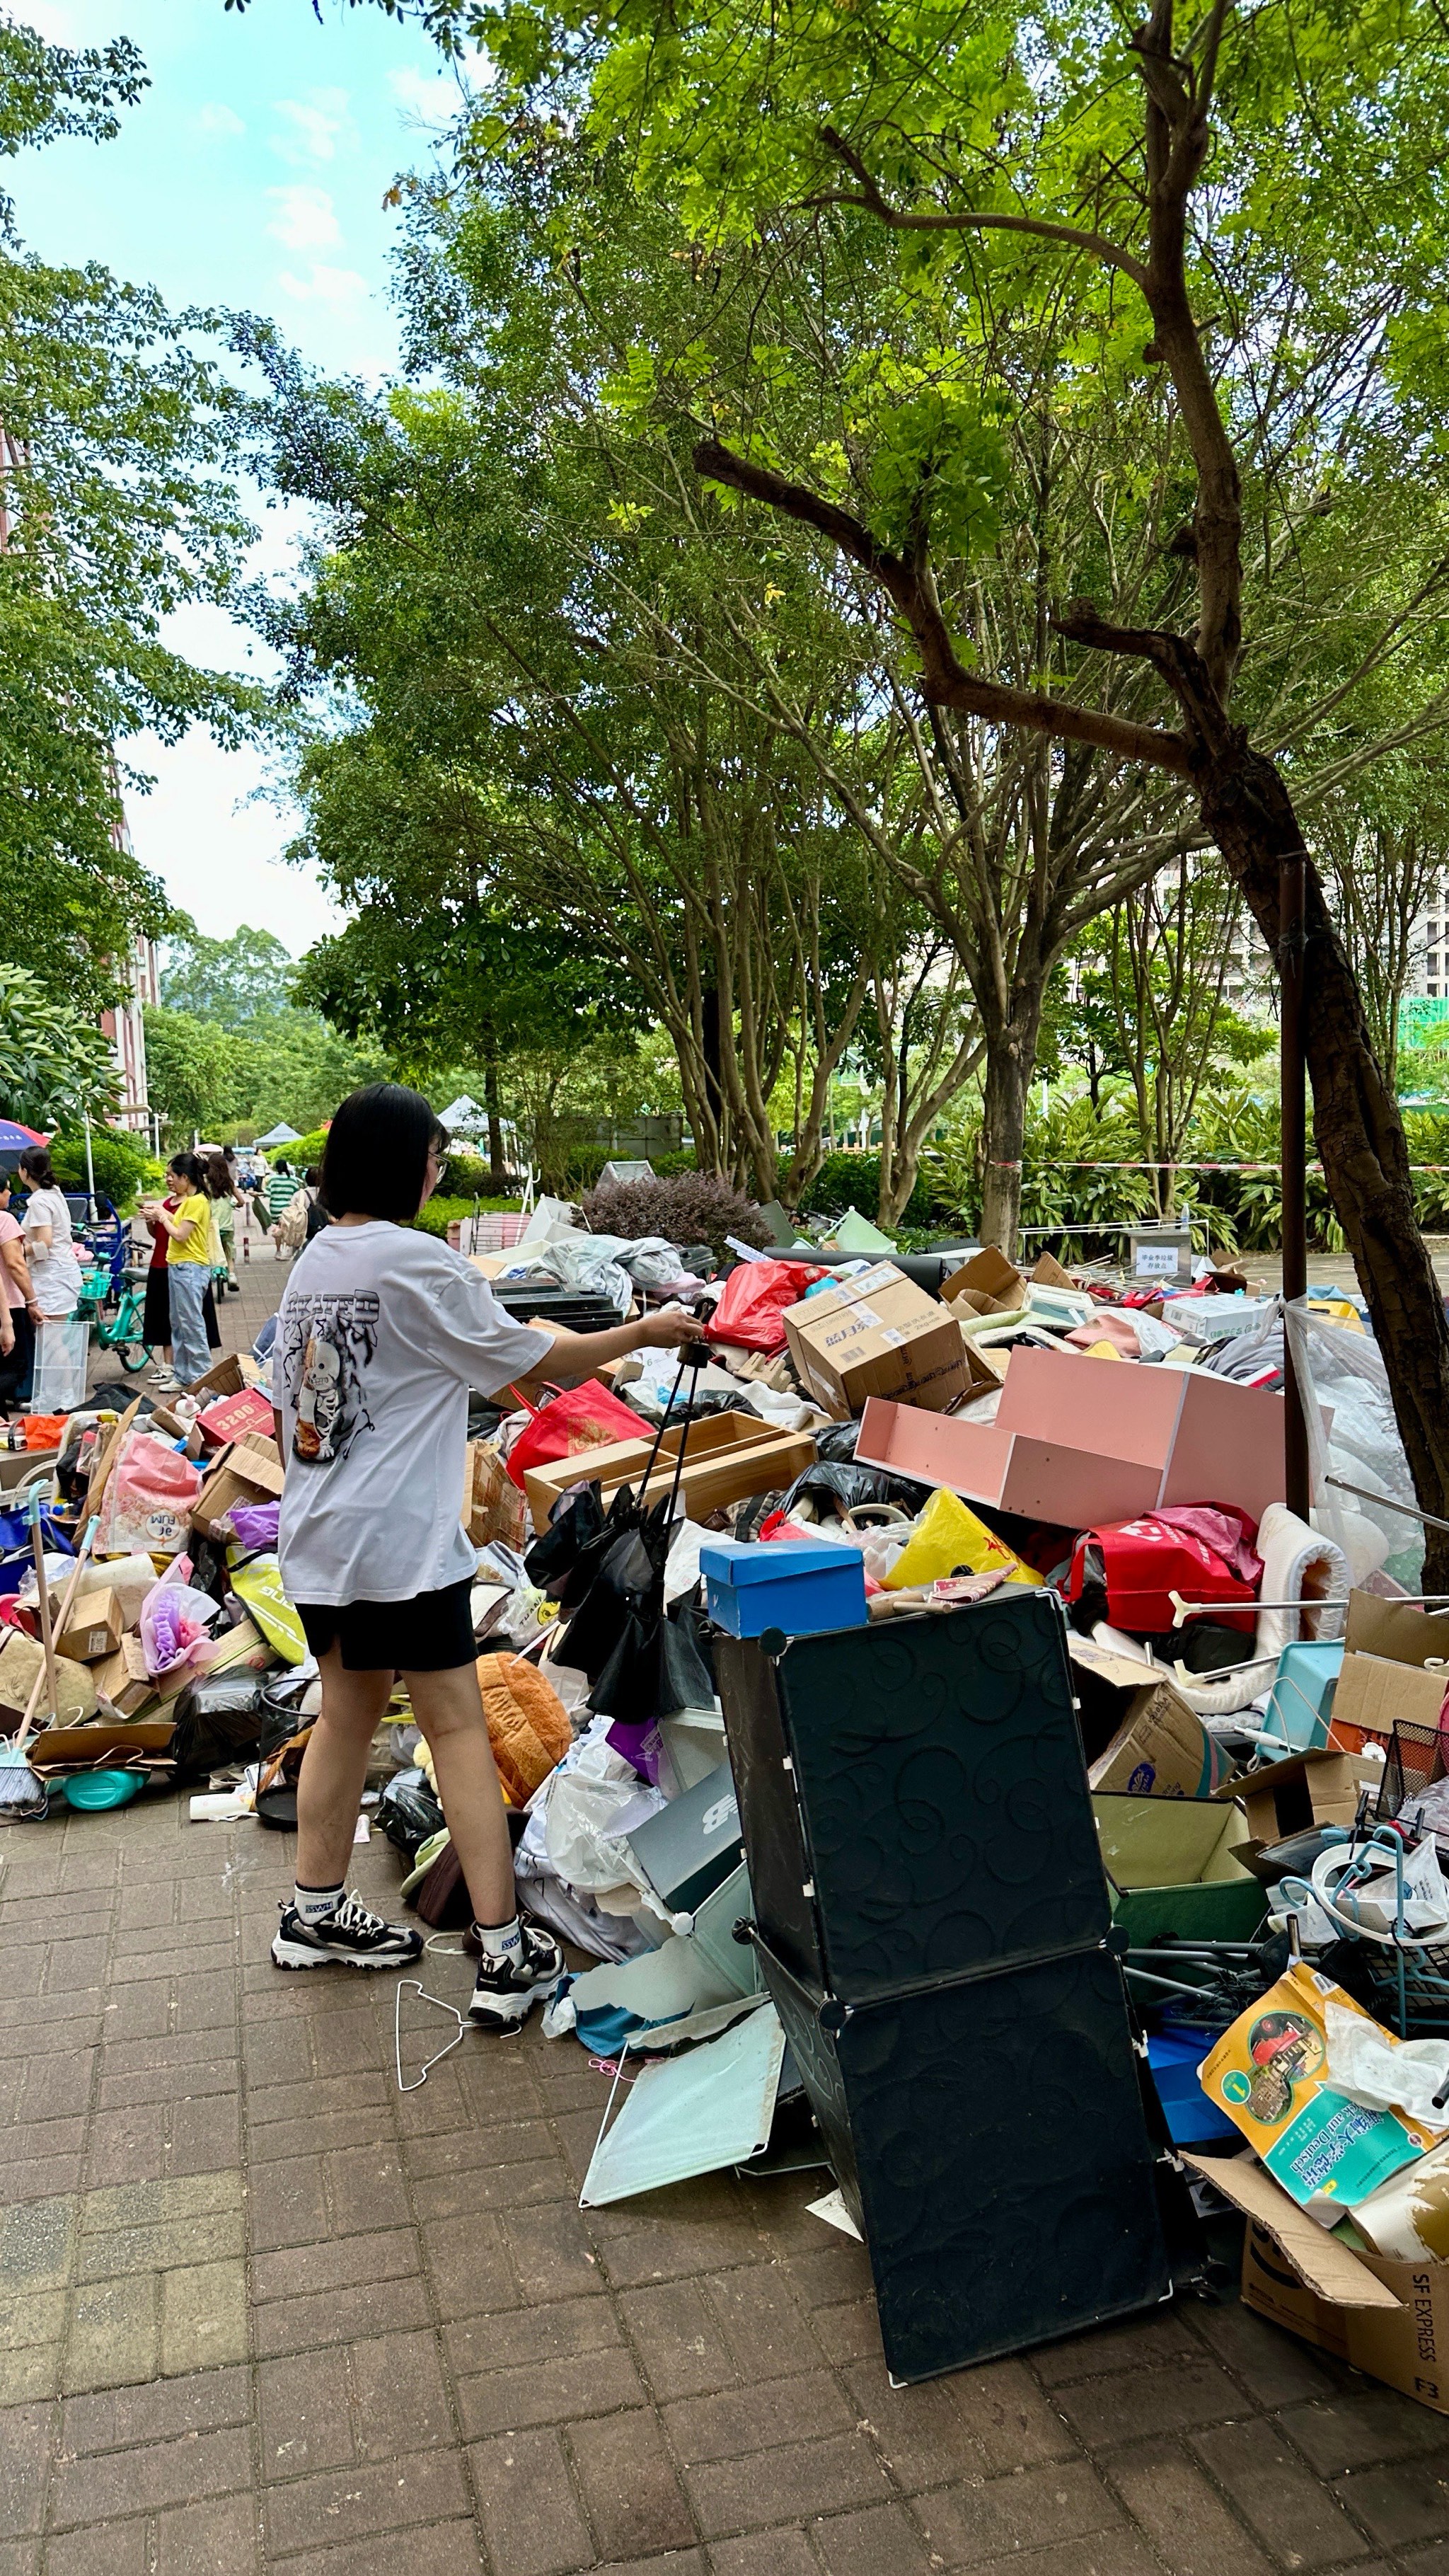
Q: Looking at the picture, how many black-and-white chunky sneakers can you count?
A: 2